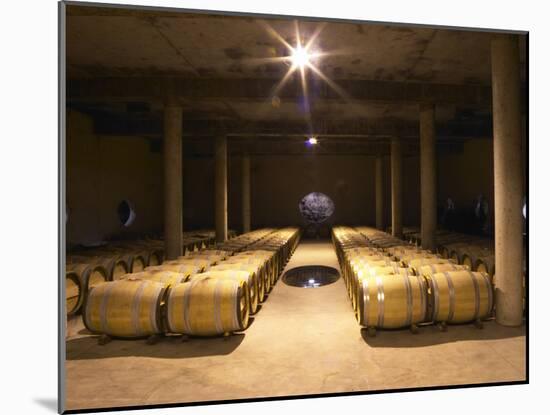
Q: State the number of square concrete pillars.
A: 0